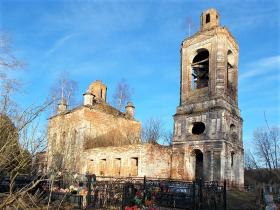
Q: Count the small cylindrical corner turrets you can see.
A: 3